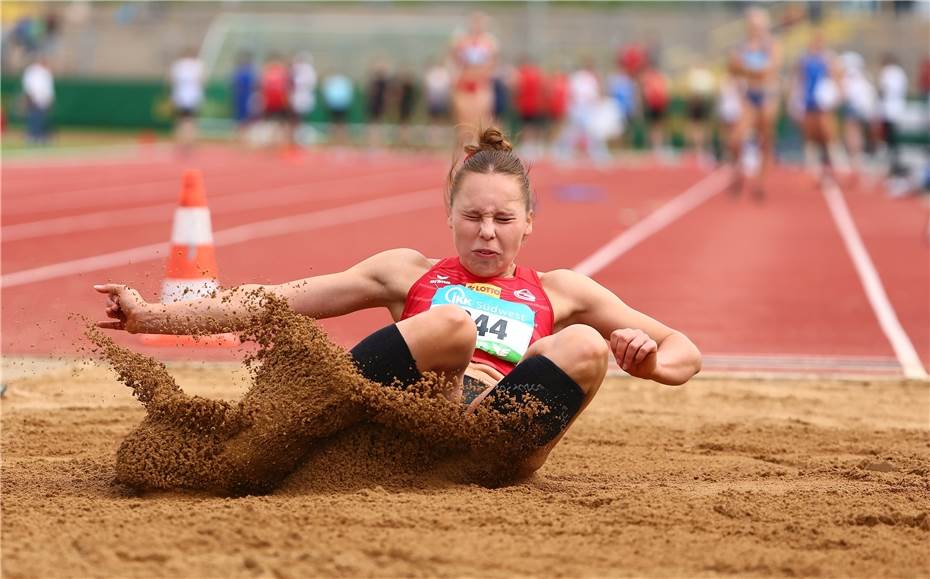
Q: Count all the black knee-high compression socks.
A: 2